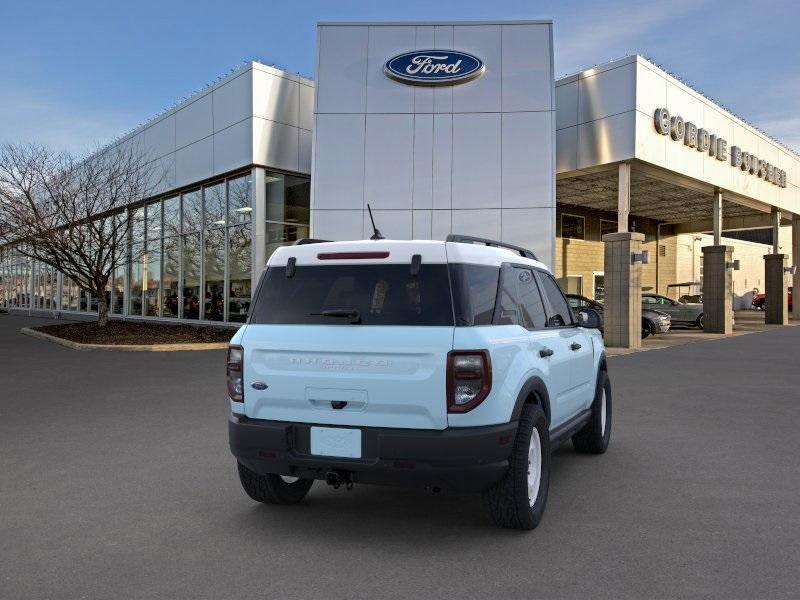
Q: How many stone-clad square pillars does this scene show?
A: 3